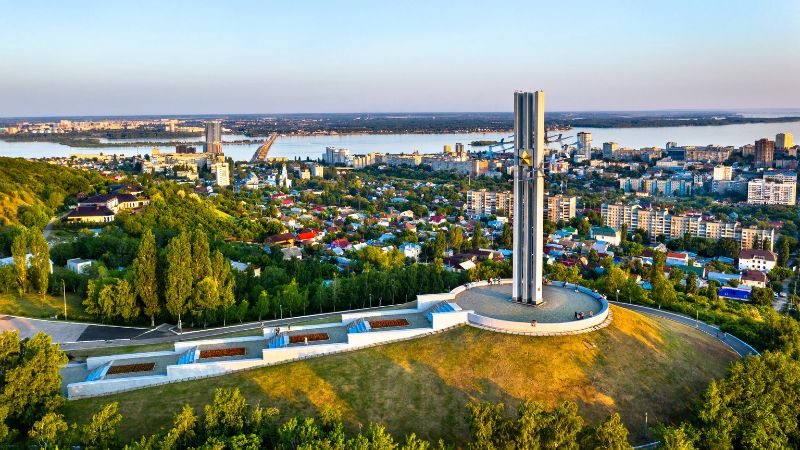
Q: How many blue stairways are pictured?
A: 5